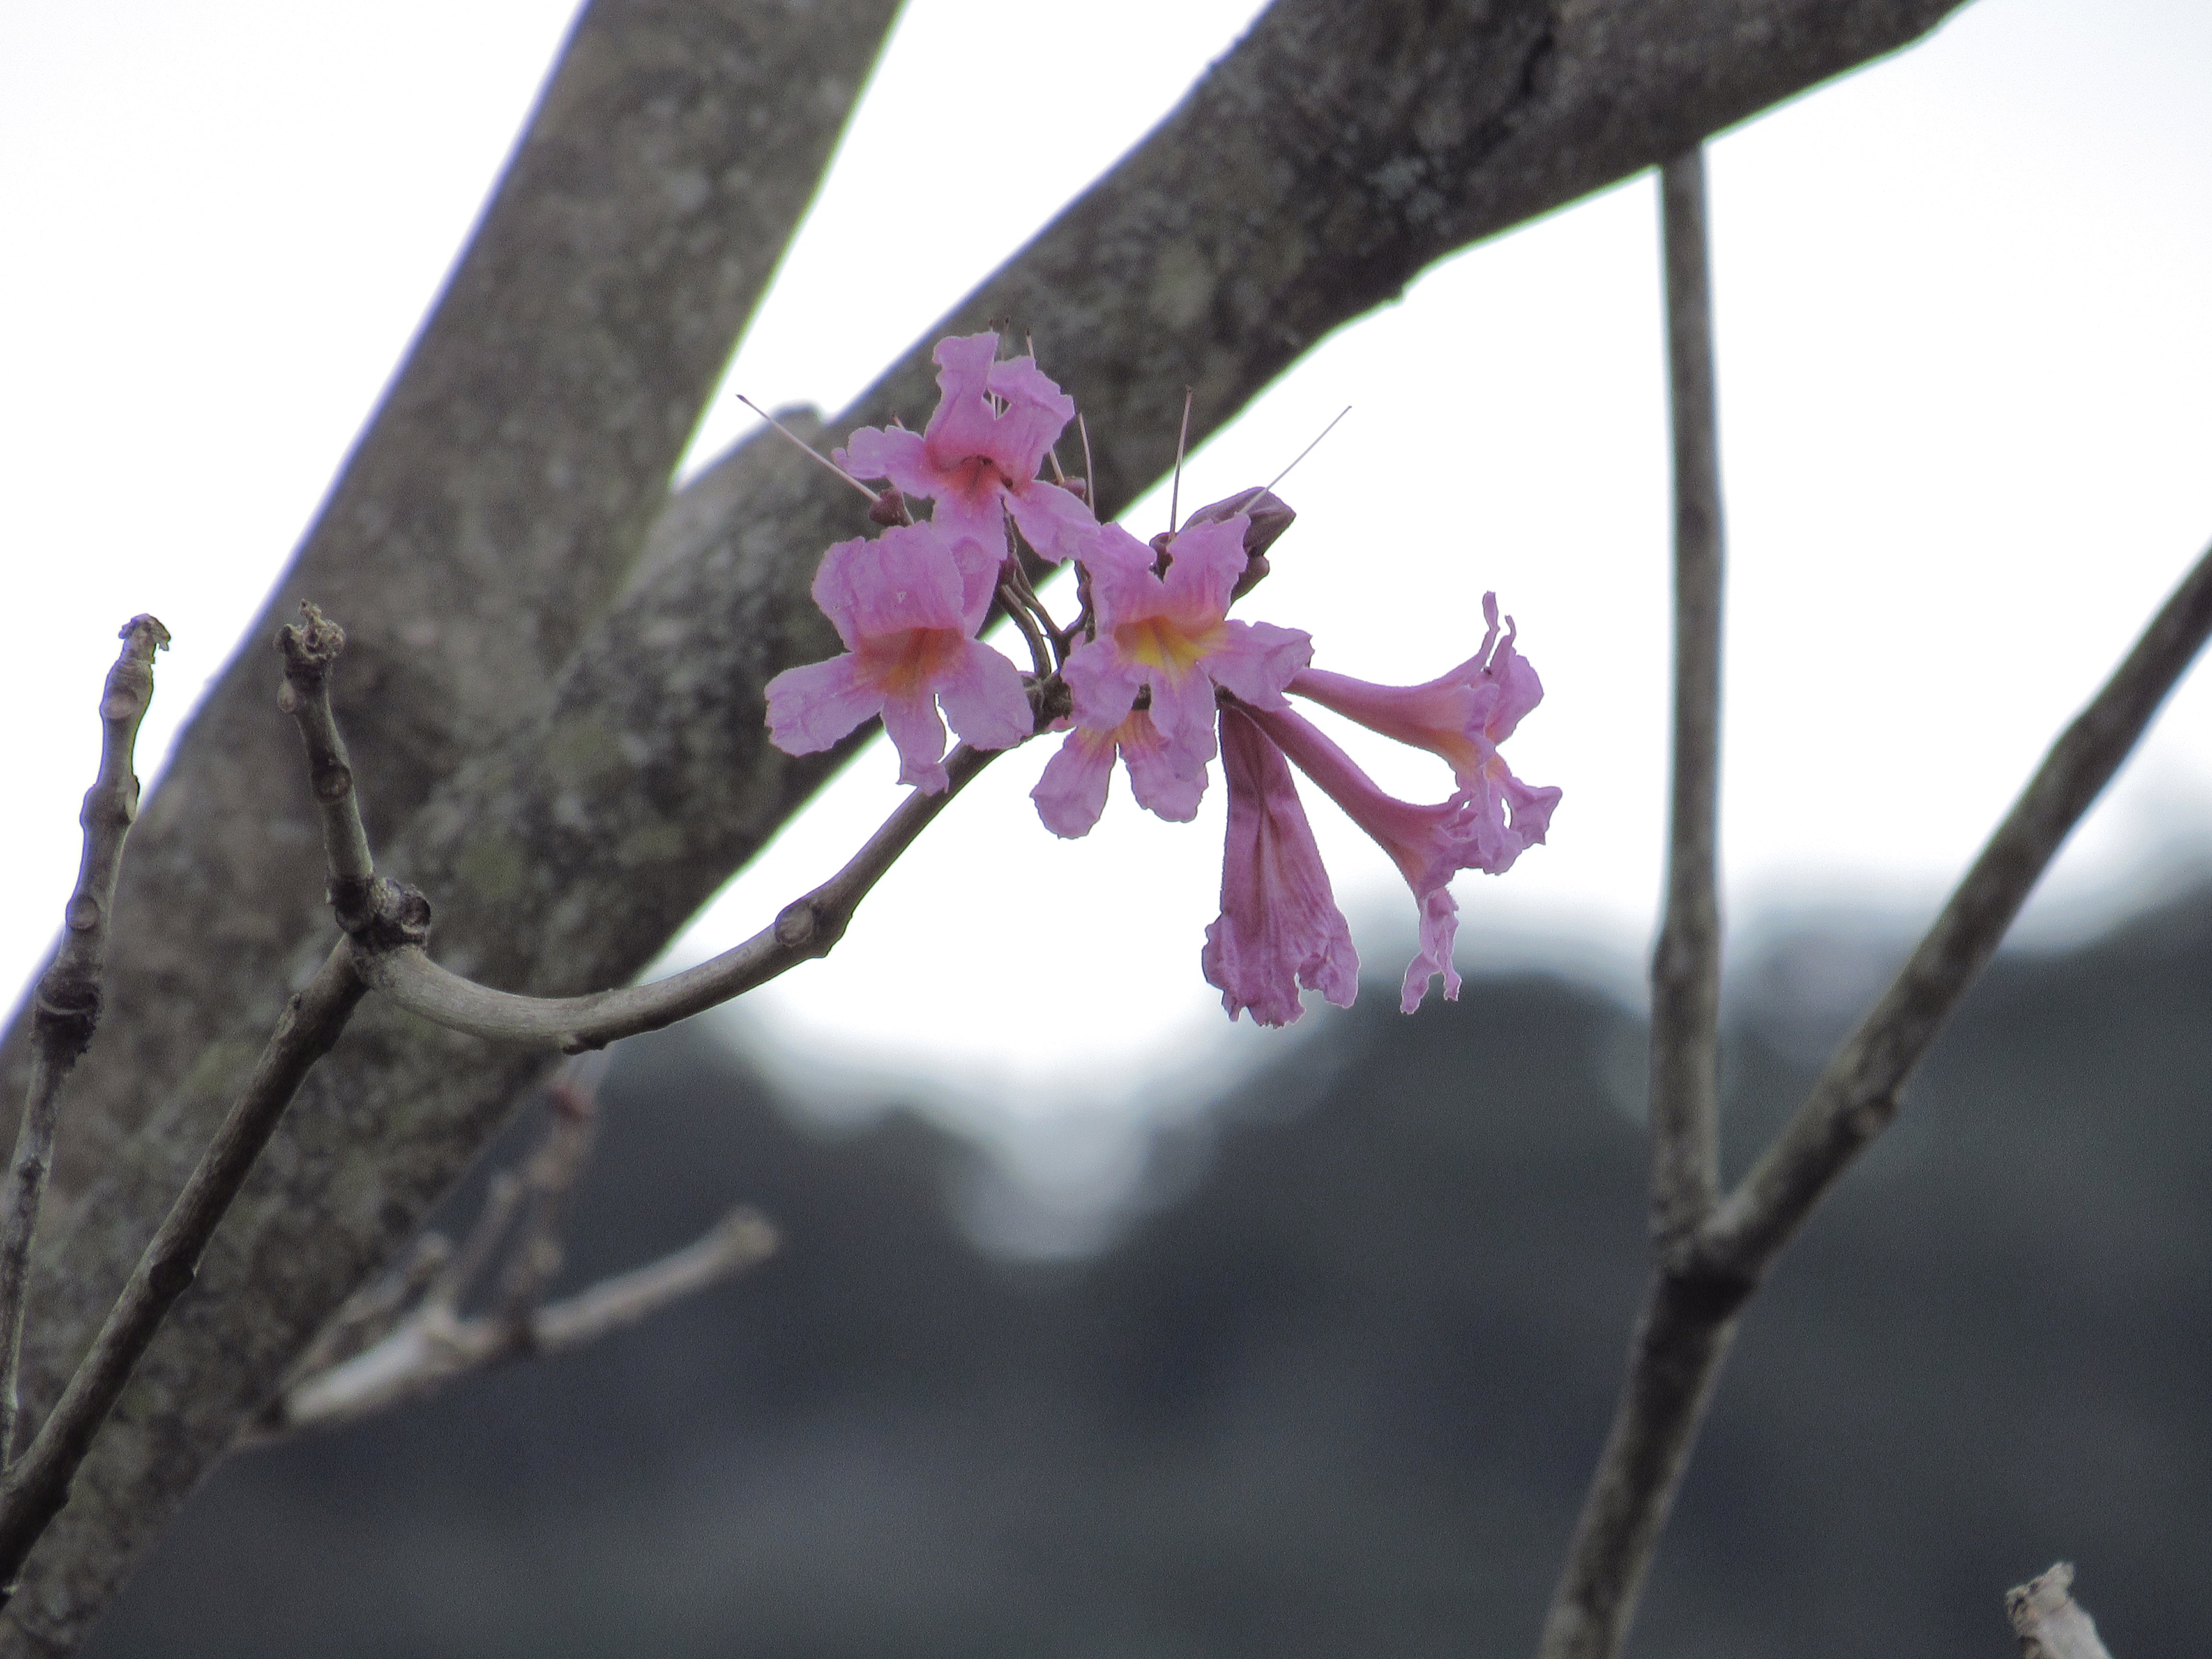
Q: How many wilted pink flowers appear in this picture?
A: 1